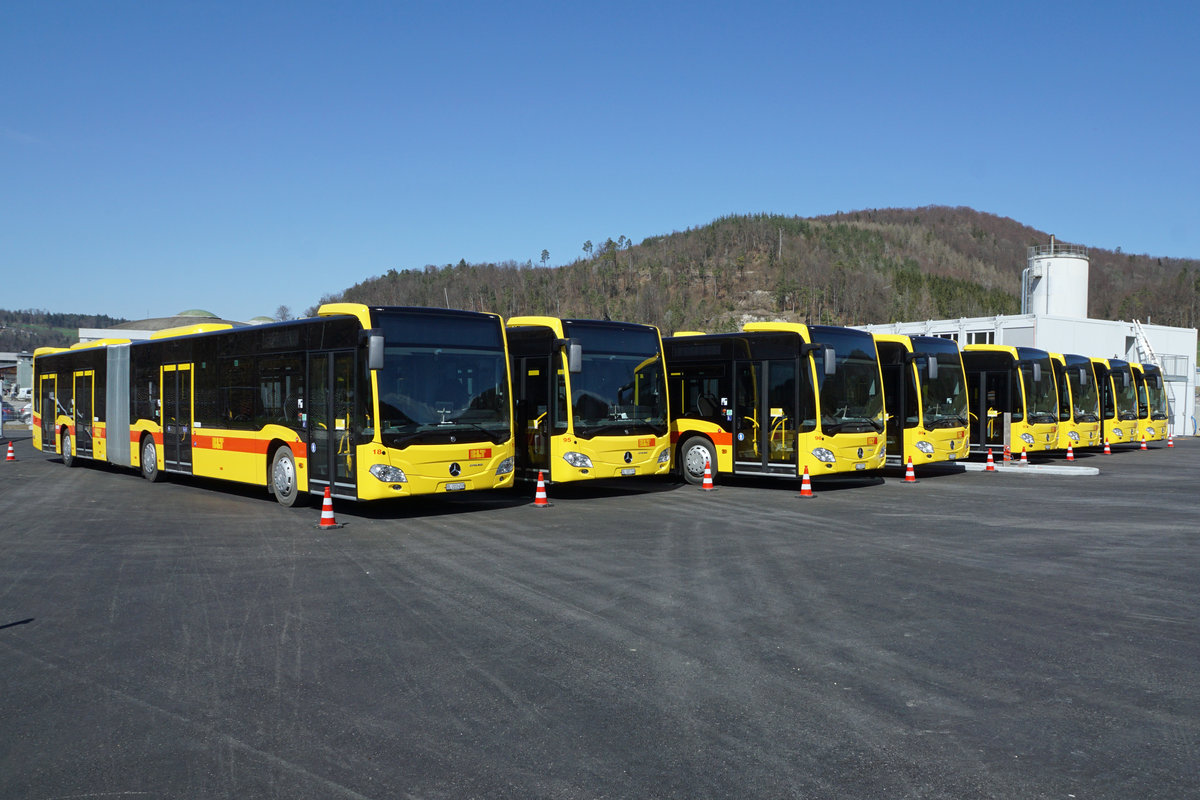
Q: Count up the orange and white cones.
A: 12